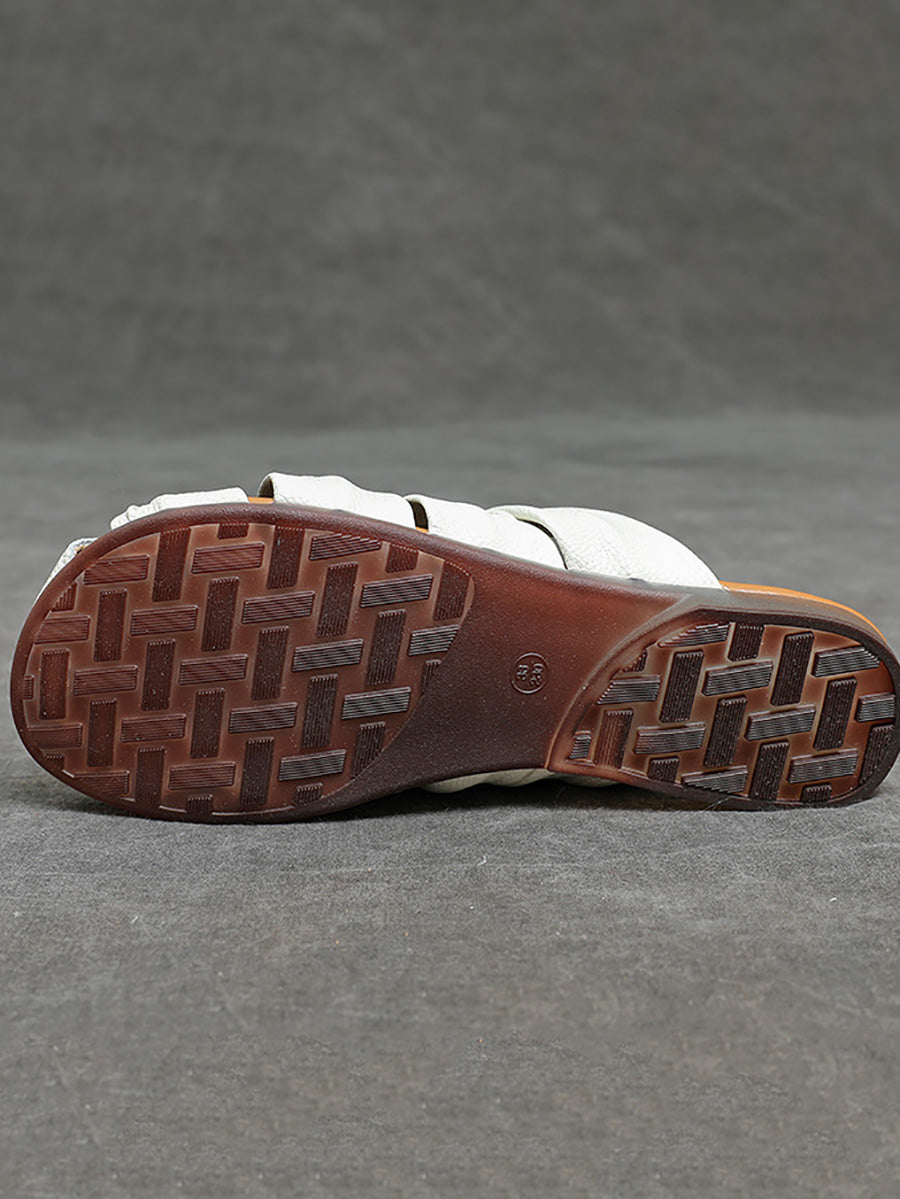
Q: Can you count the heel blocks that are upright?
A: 11